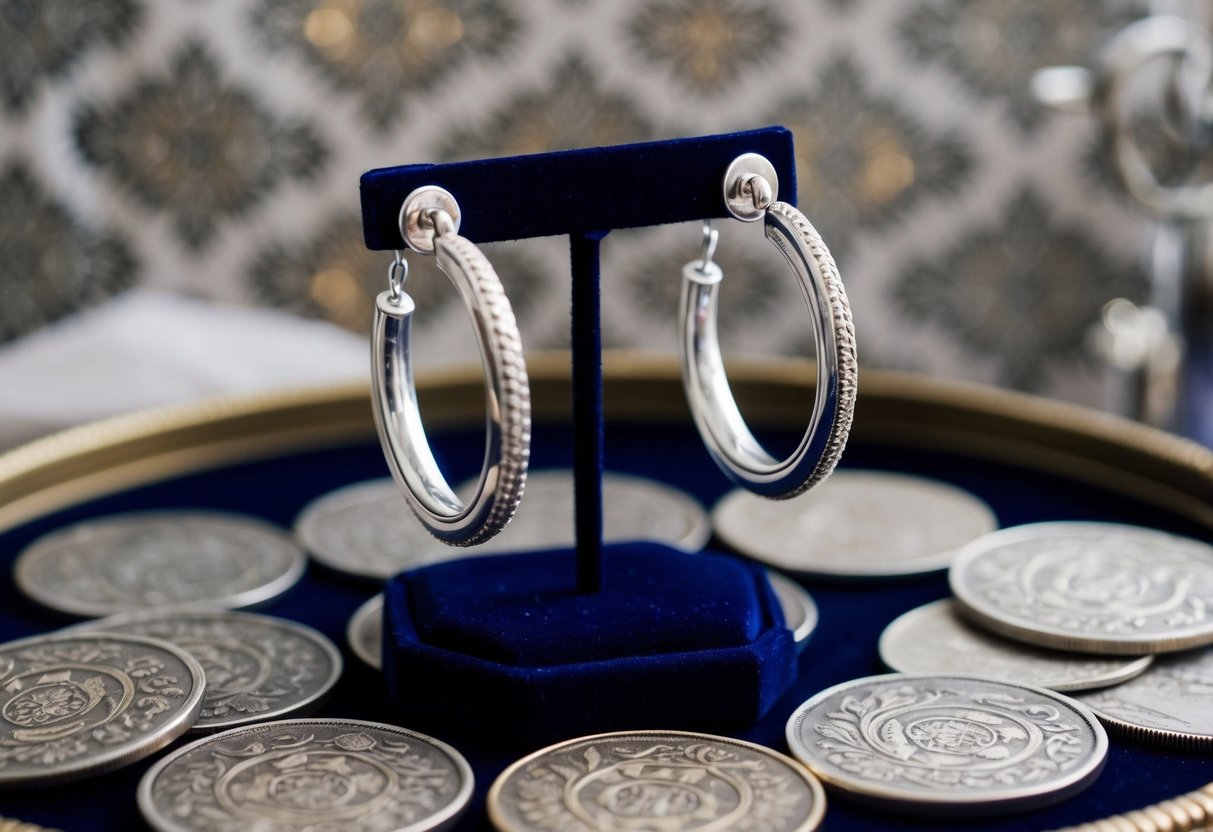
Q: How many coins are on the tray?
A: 14